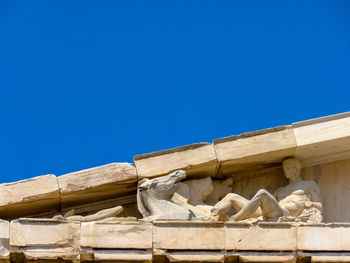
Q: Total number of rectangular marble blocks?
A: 11